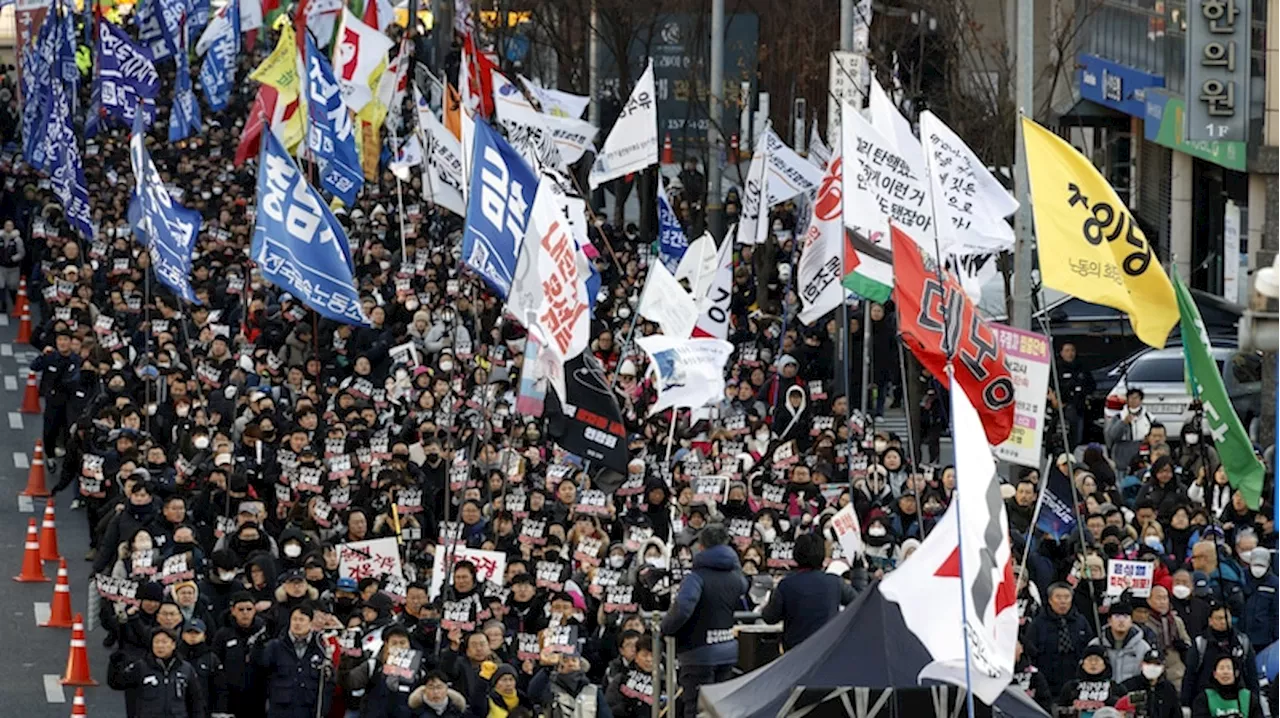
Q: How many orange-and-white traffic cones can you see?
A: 11